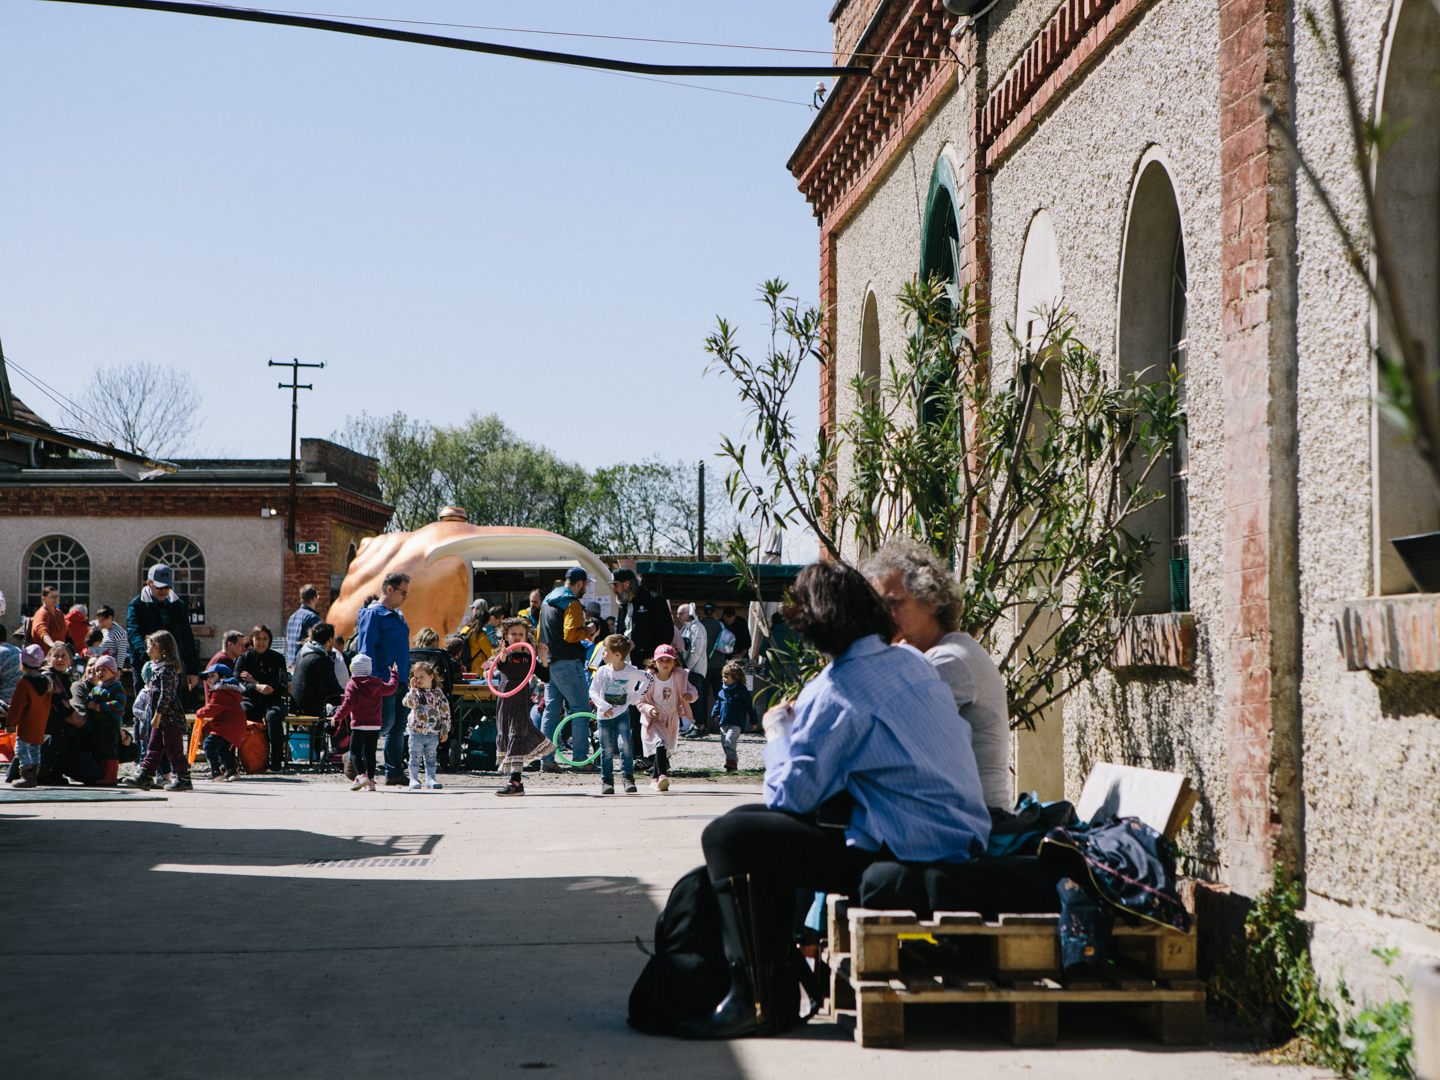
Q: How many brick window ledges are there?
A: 2